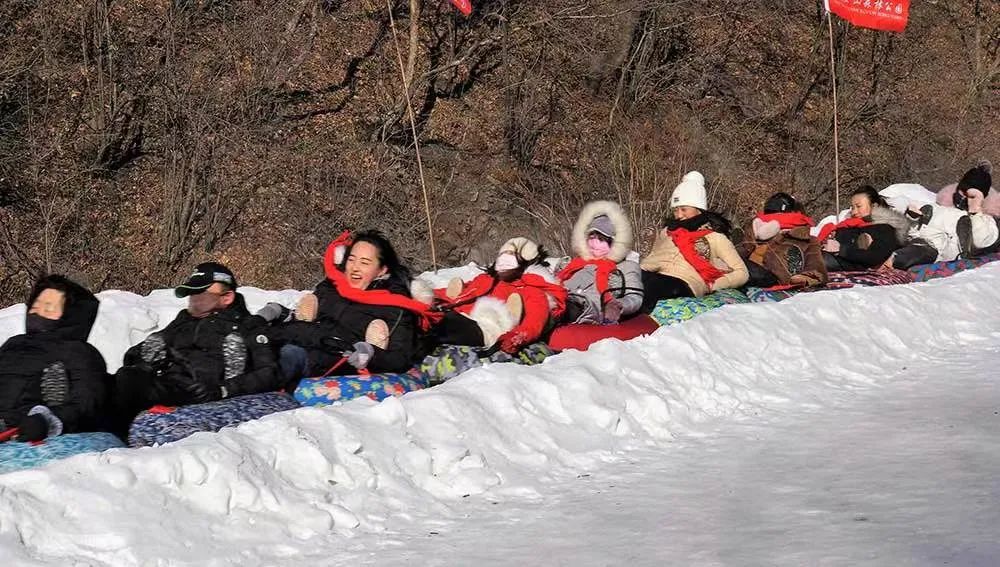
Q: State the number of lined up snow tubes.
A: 9